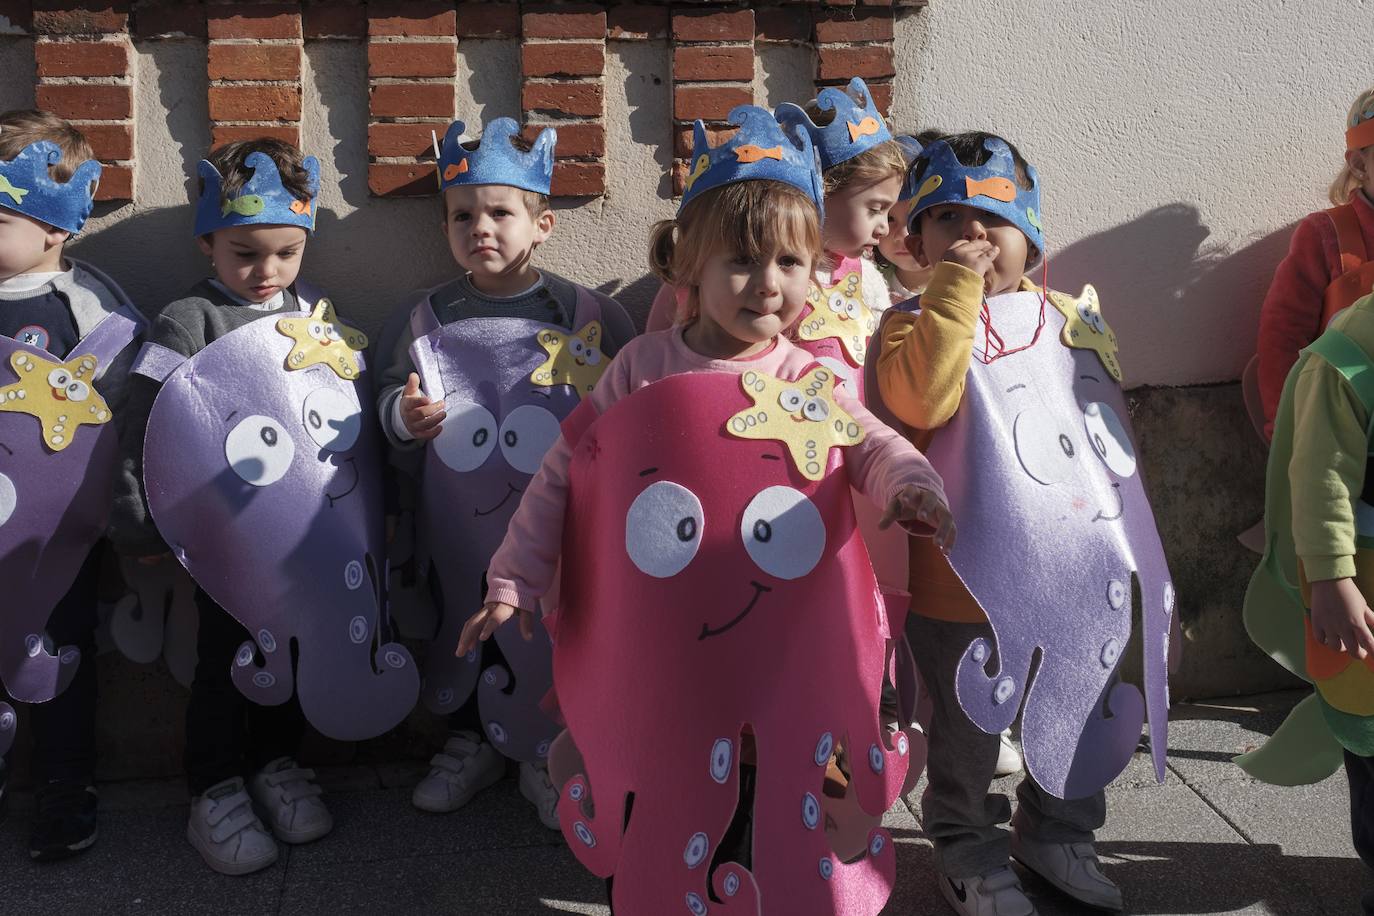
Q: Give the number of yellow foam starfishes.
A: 6